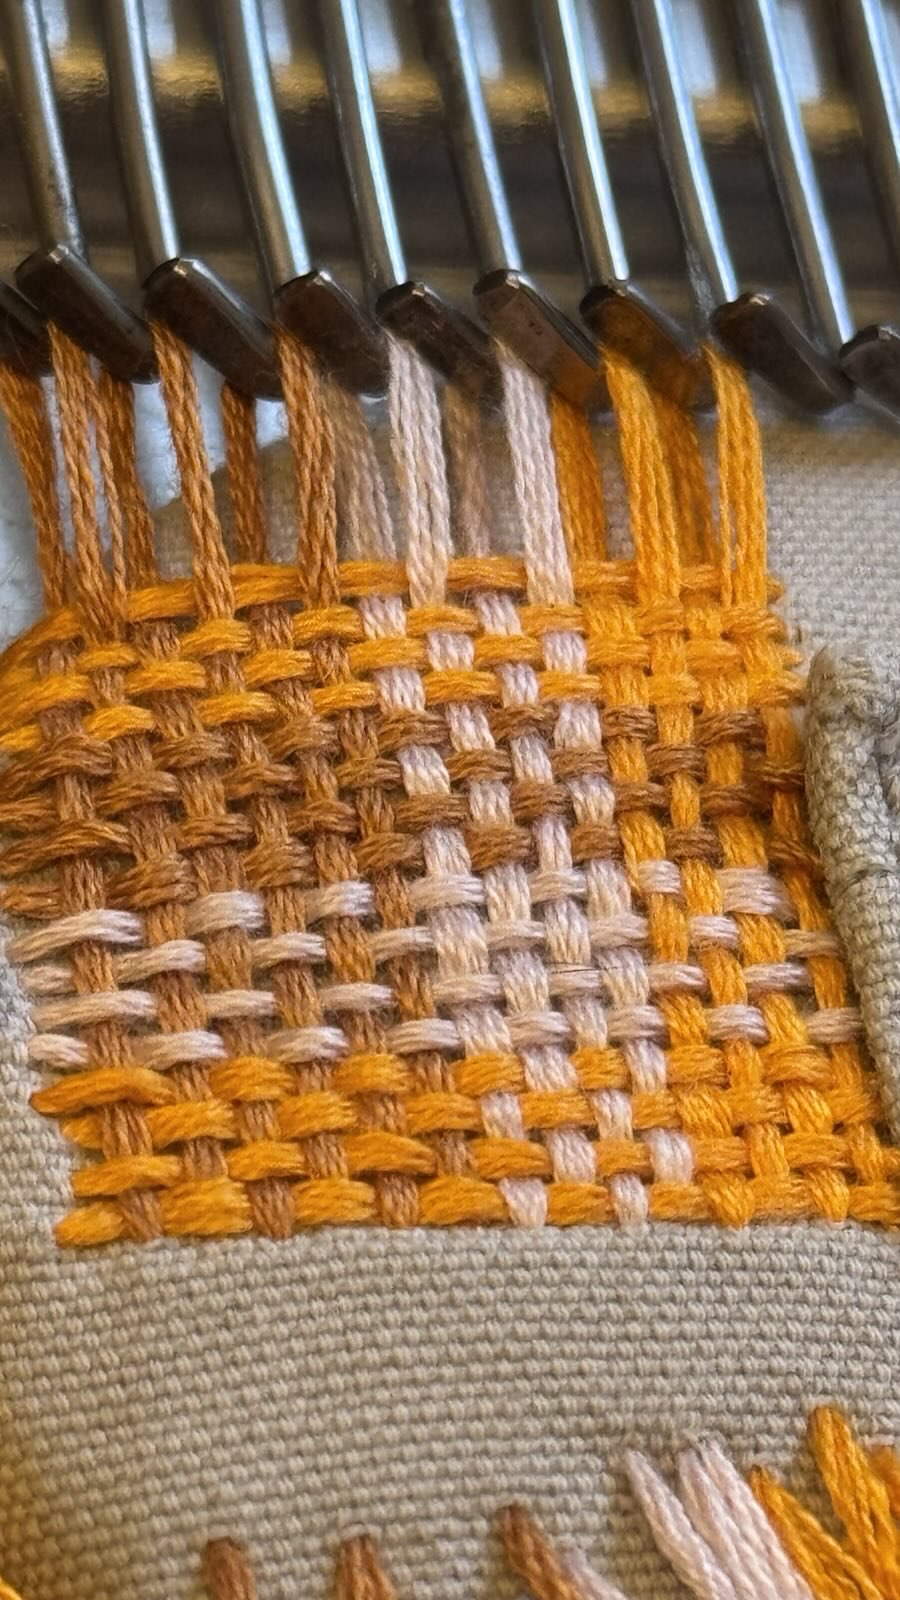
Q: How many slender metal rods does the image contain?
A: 9